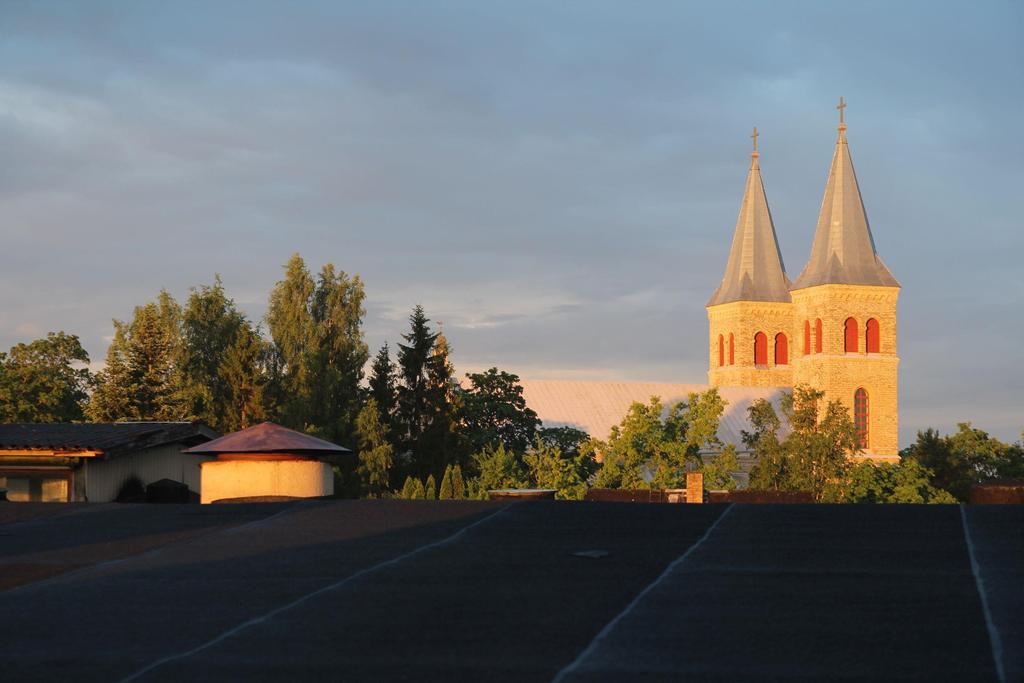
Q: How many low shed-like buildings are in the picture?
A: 1